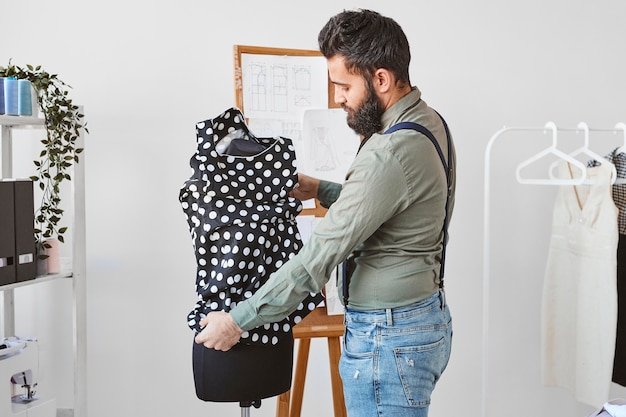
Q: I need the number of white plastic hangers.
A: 3